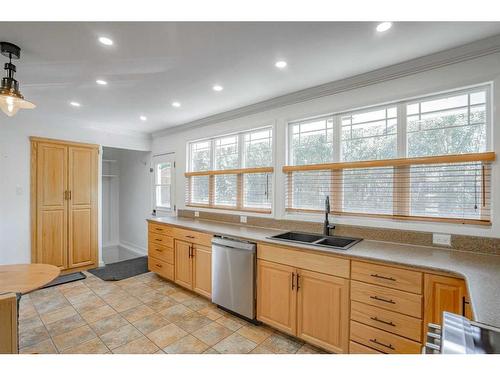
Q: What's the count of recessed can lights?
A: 8